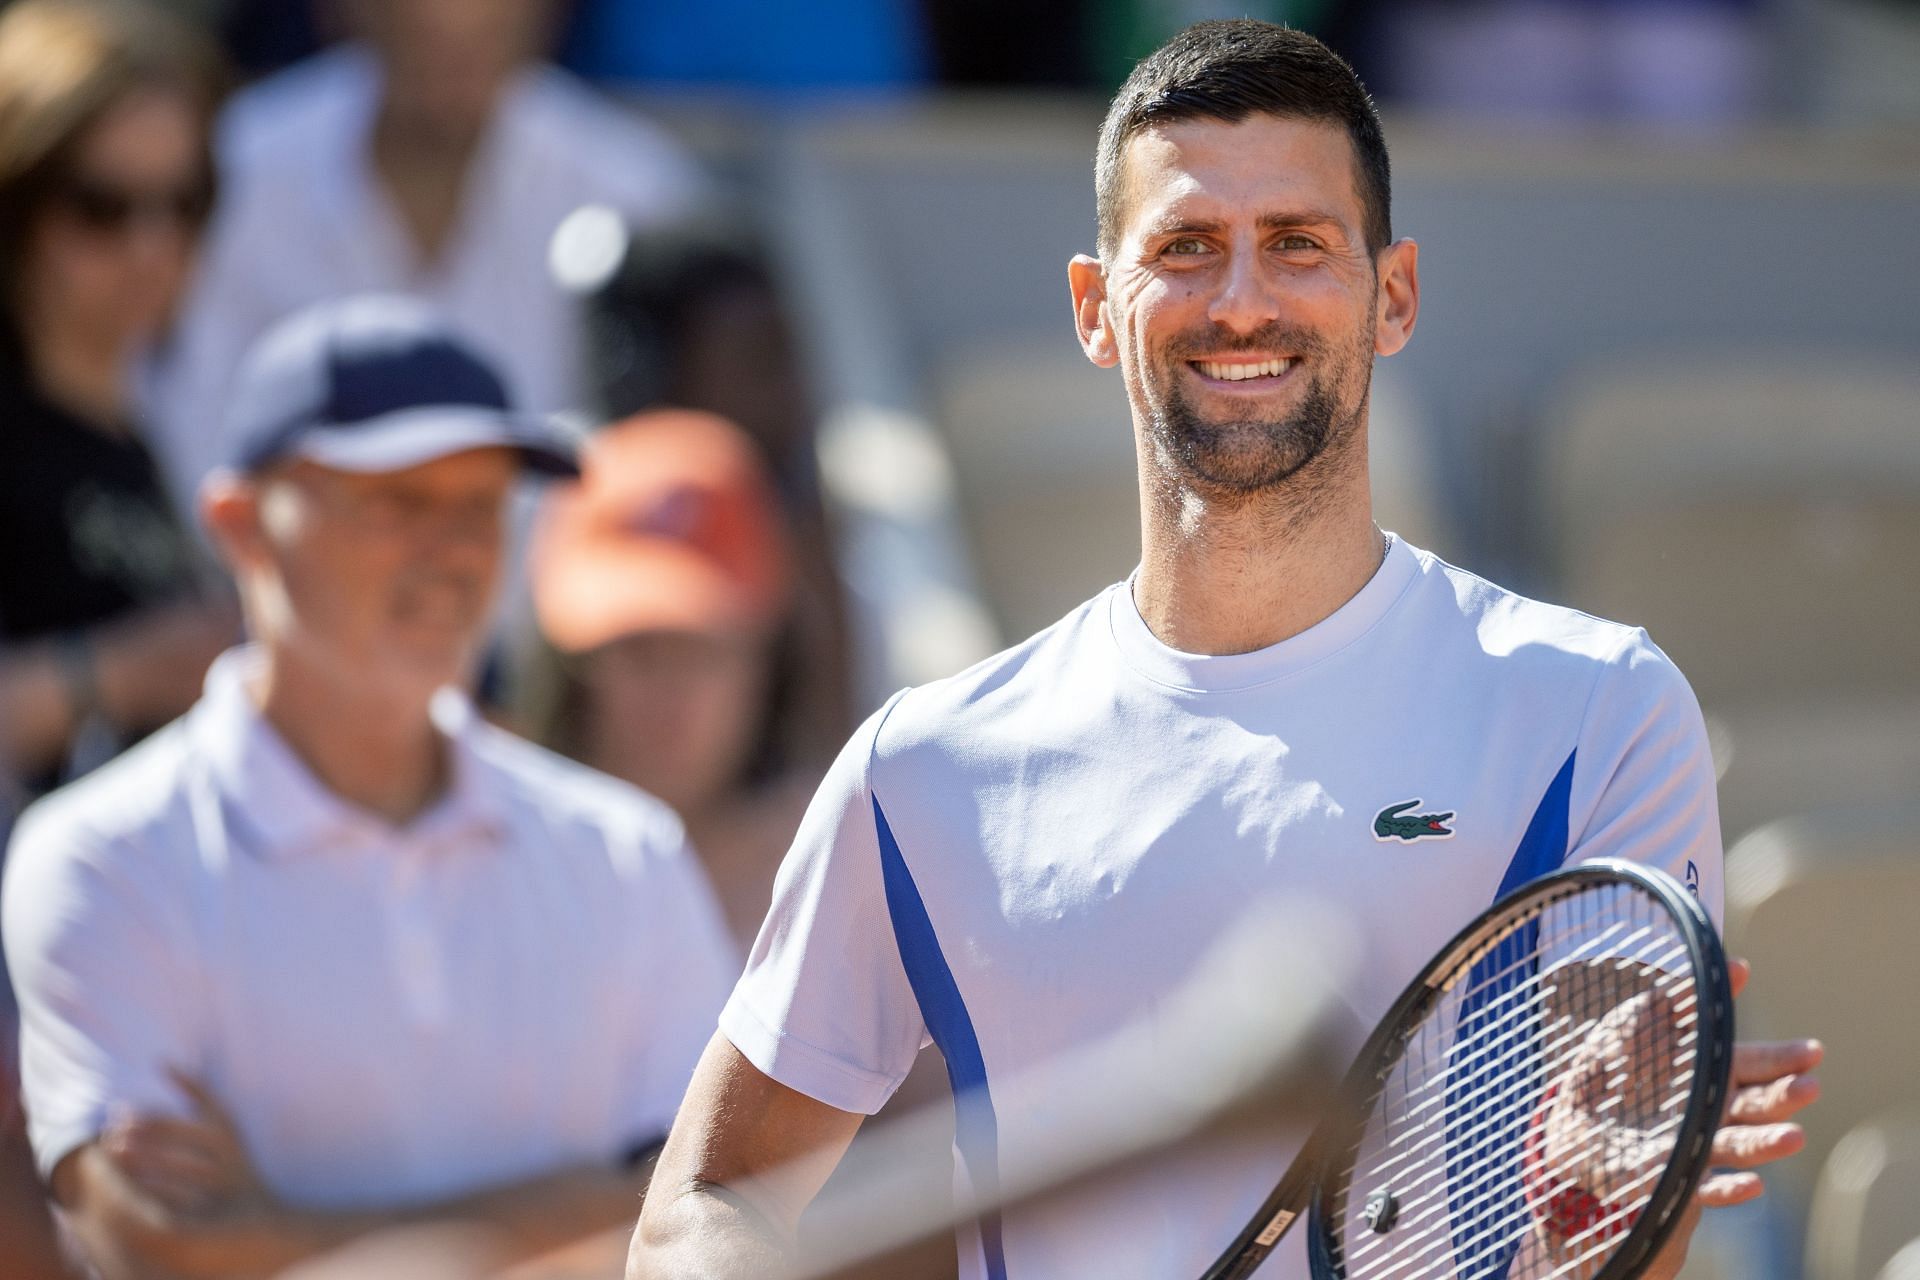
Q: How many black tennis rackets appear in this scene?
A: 1